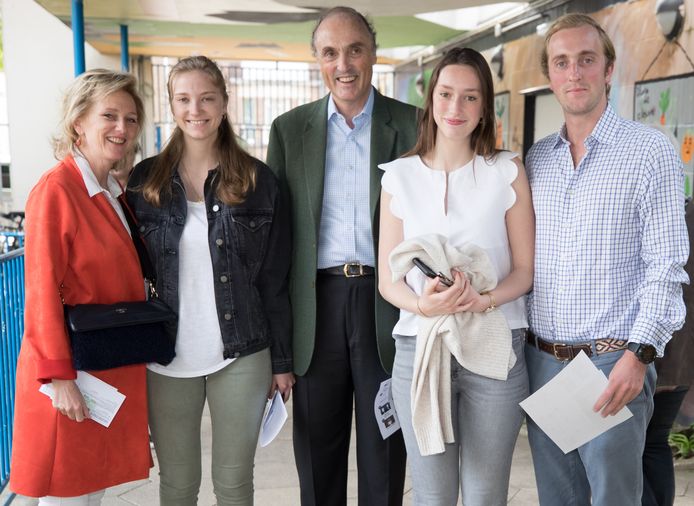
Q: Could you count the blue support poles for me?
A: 2